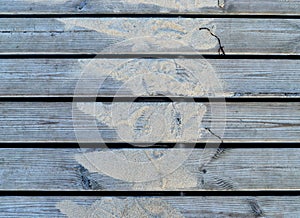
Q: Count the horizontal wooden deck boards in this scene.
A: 6